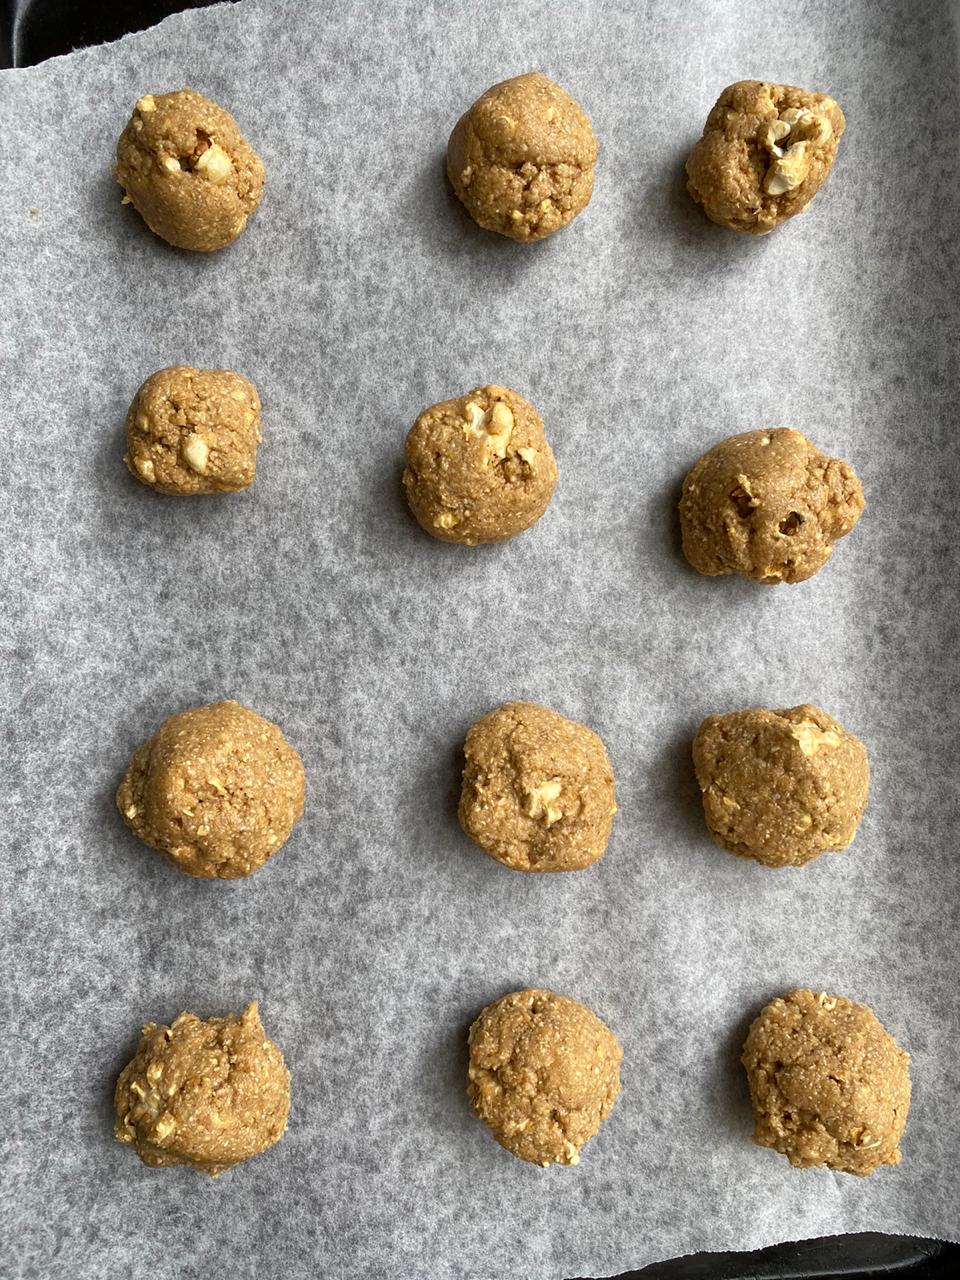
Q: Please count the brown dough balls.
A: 12